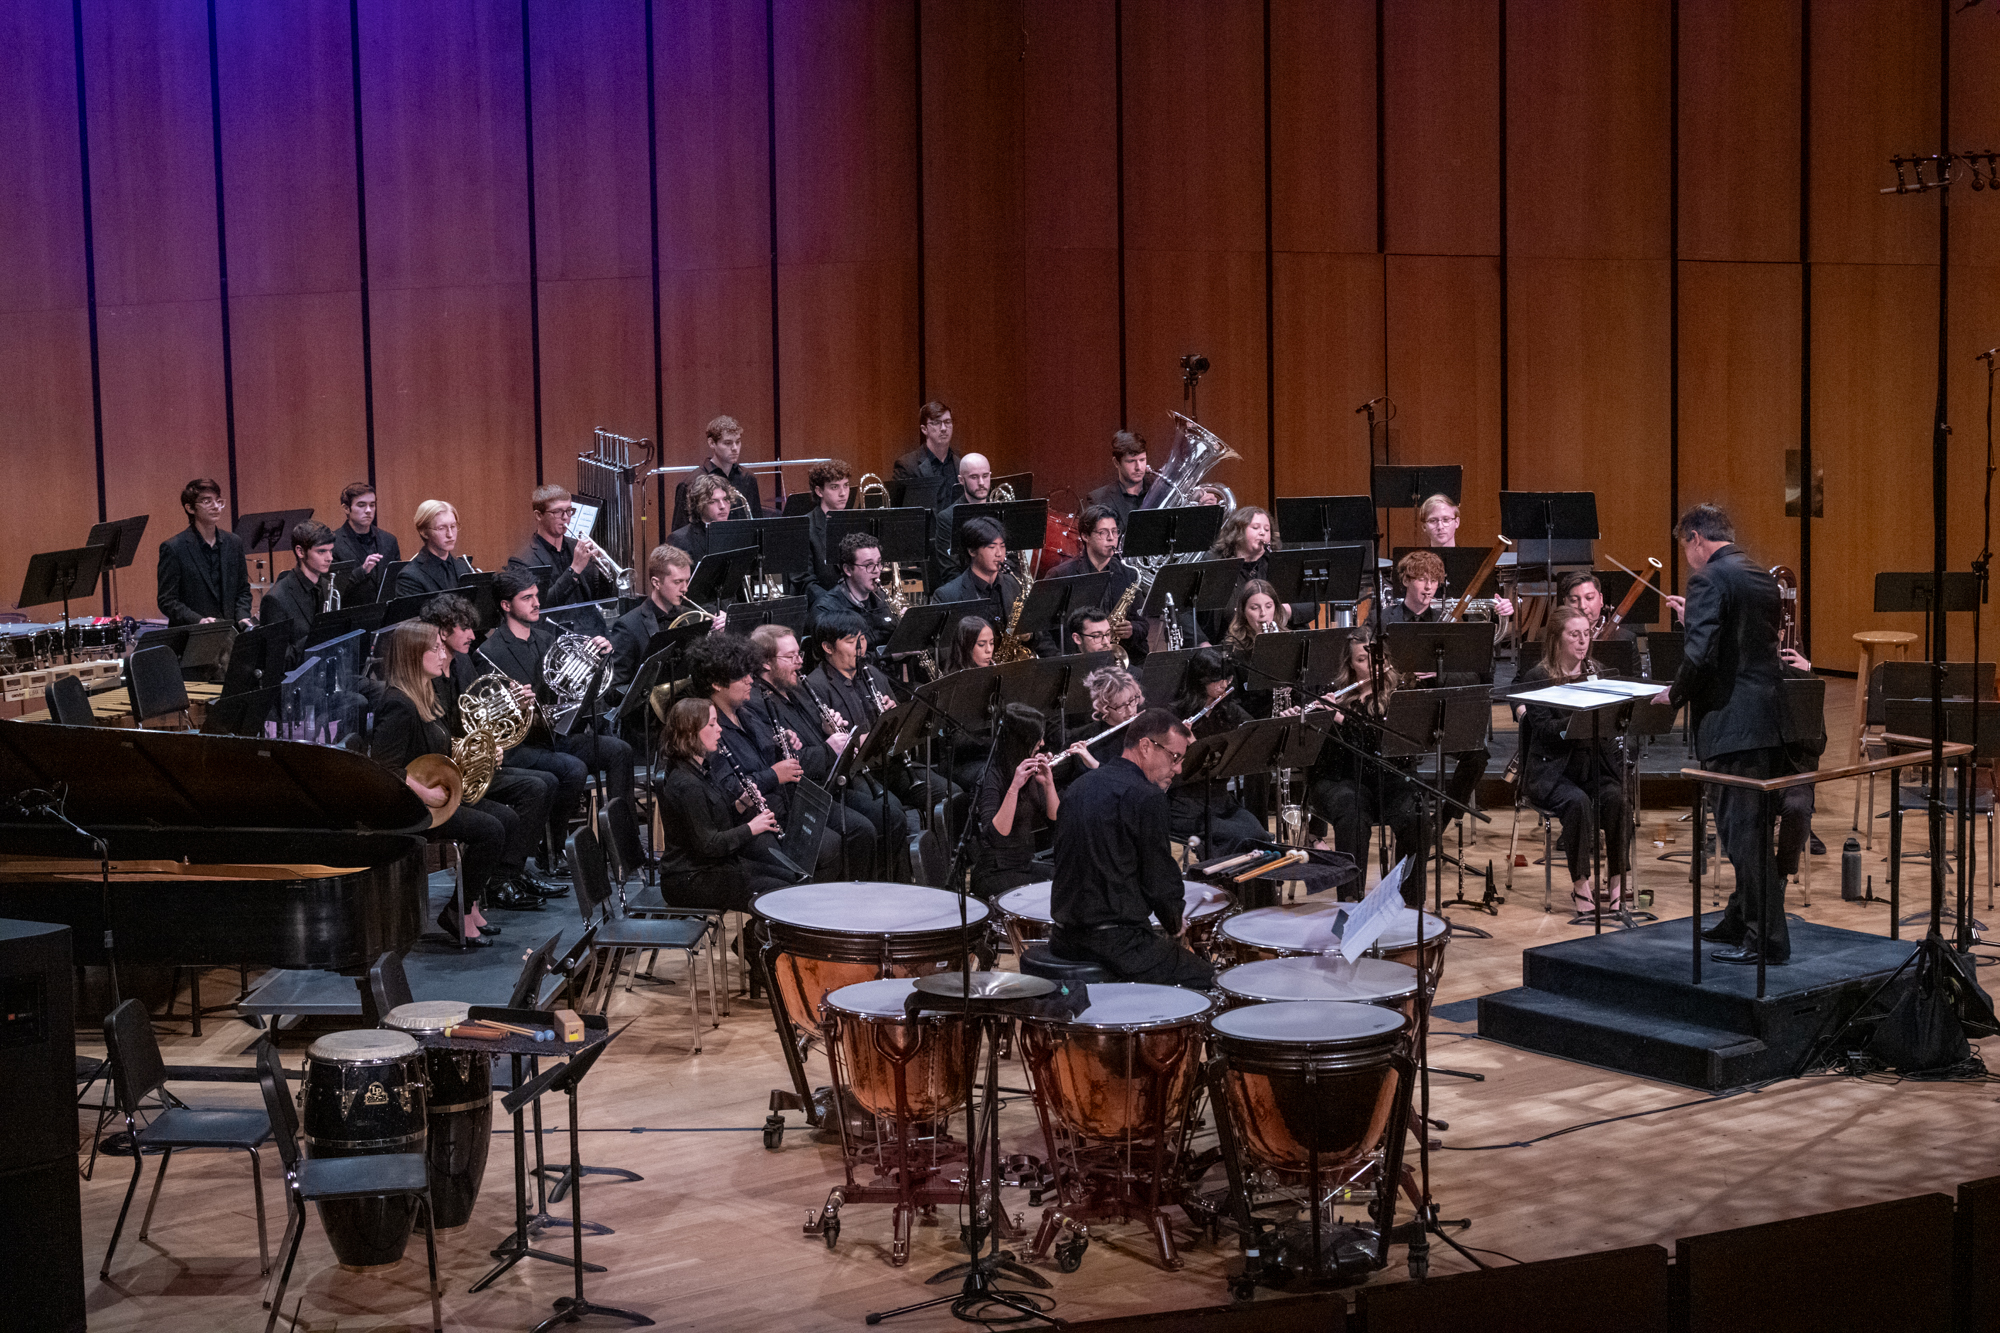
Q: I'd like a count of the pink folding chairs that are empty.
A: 0